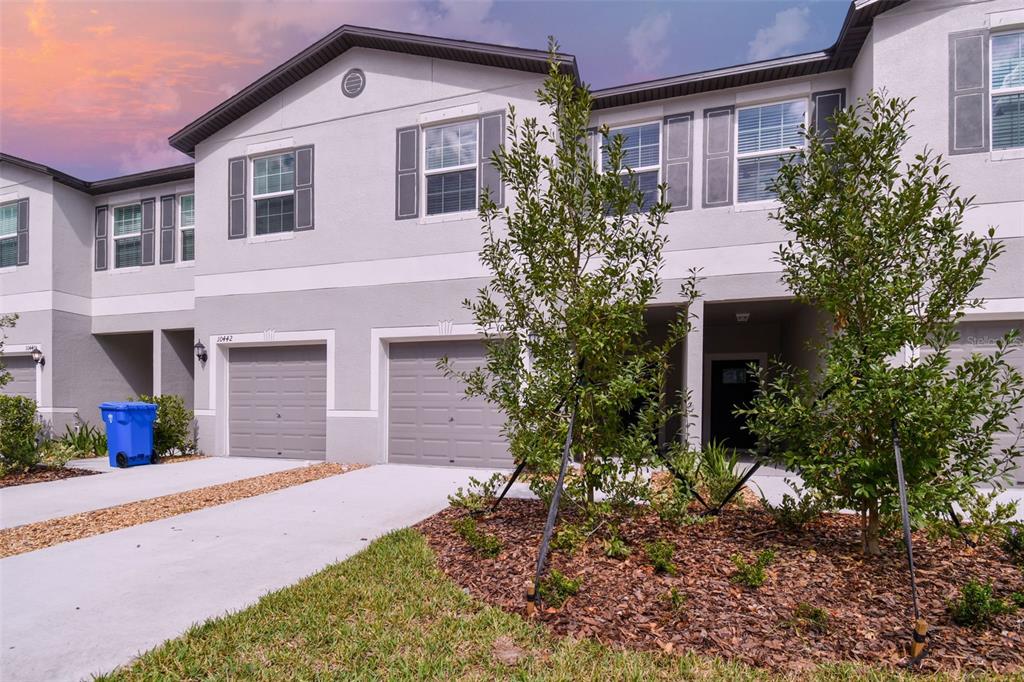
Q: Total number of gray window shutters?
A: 13